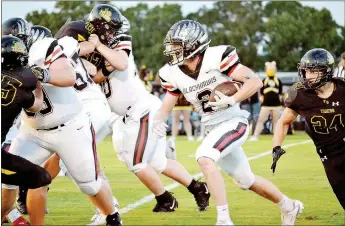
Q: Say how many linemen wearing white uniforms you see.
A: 3